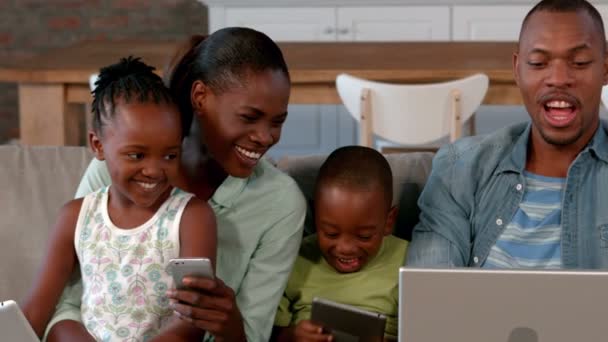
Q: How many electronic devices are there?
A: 4